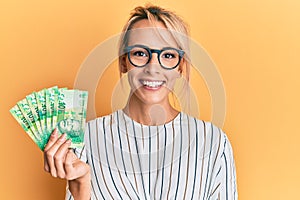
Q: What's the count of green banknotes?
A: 6